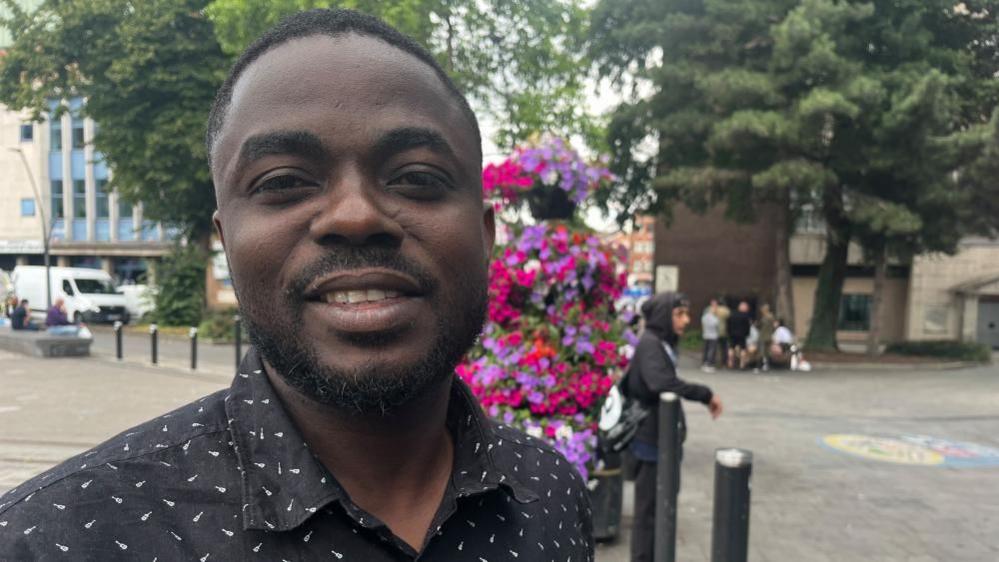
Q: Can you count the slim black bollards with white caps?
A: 6